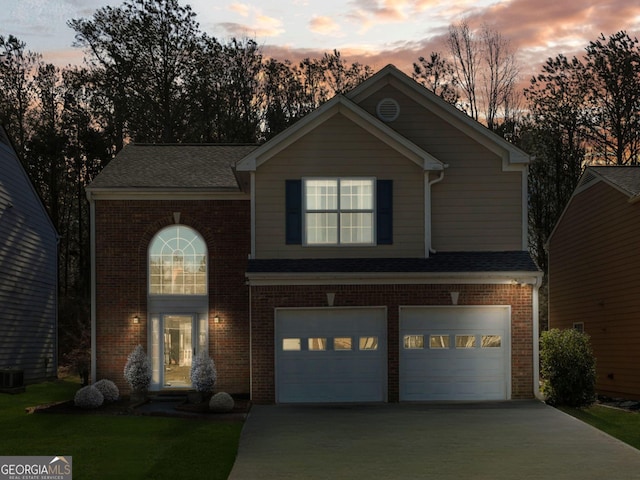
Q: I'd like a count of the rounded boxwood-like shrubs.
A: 3